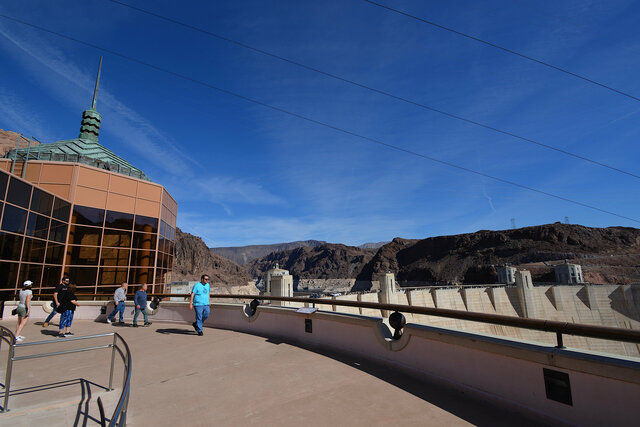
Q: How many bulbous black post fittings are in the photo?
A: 3